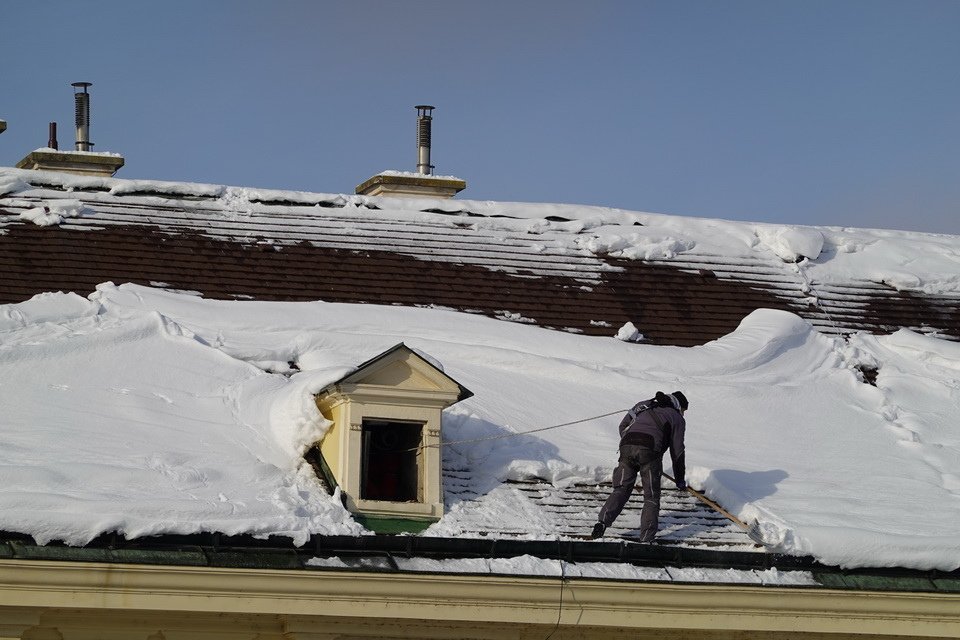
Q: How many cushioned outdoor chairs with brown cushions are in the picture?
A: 0